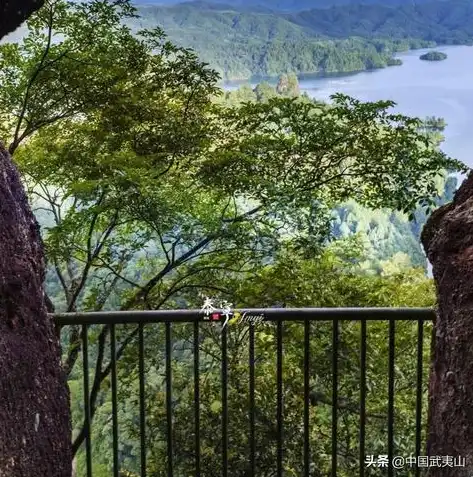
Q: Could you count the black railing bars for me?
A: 13